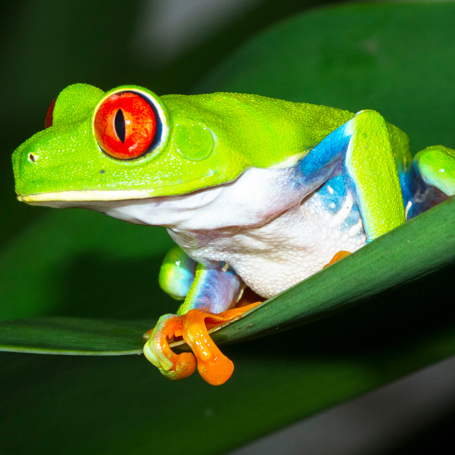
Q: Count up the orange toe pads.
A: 2